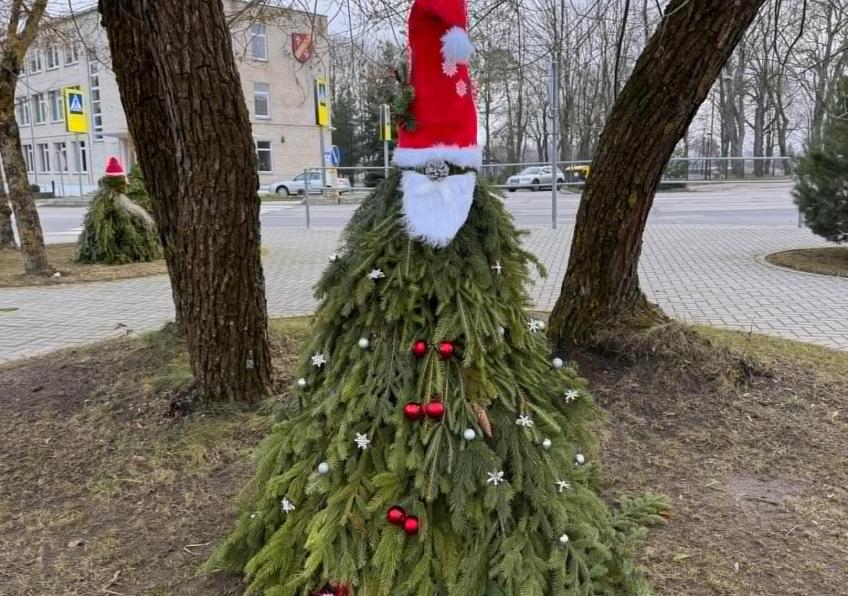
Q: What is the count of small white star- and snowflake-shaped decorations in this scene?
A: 12